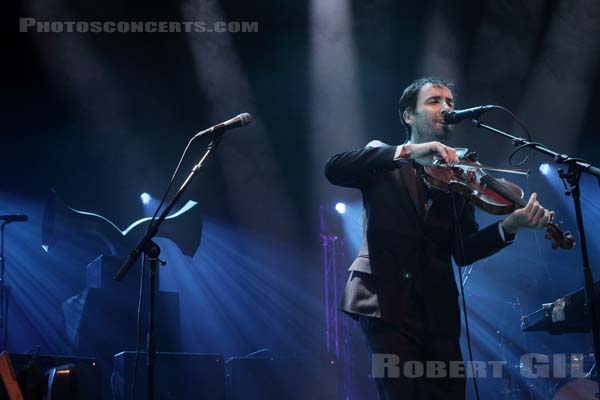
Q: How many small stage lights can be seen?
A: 3